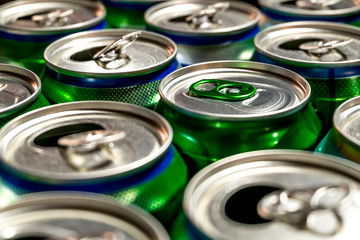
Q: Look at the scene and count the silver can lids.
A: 11